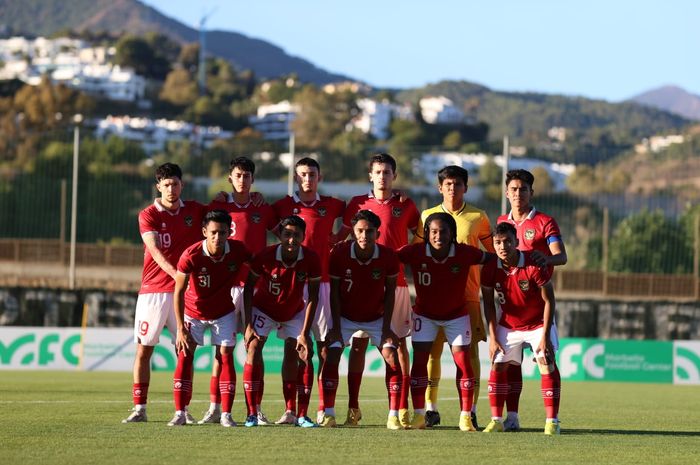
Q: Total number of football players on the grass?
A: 11